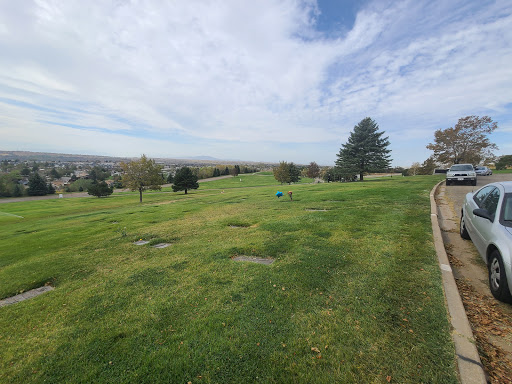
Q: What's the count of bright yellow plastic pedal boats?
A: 0